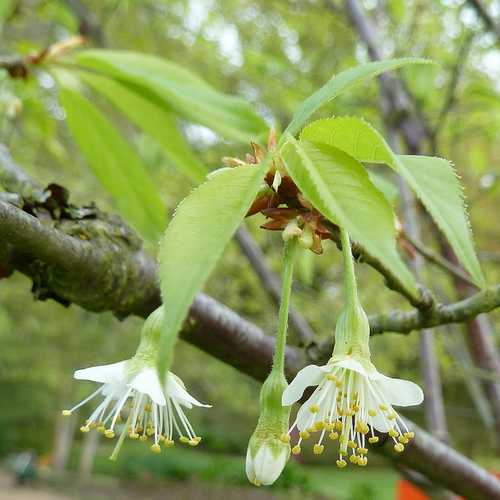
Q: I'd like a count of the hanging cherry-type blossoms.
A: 3